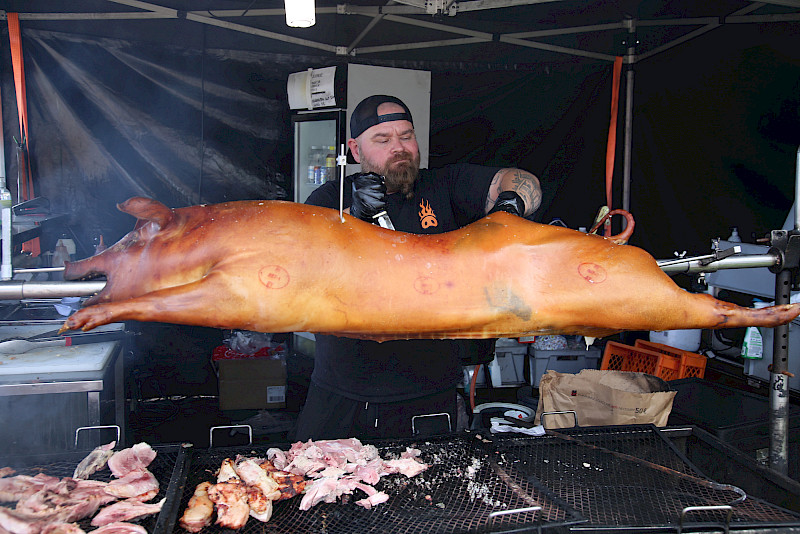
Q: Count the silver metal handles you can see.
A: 6